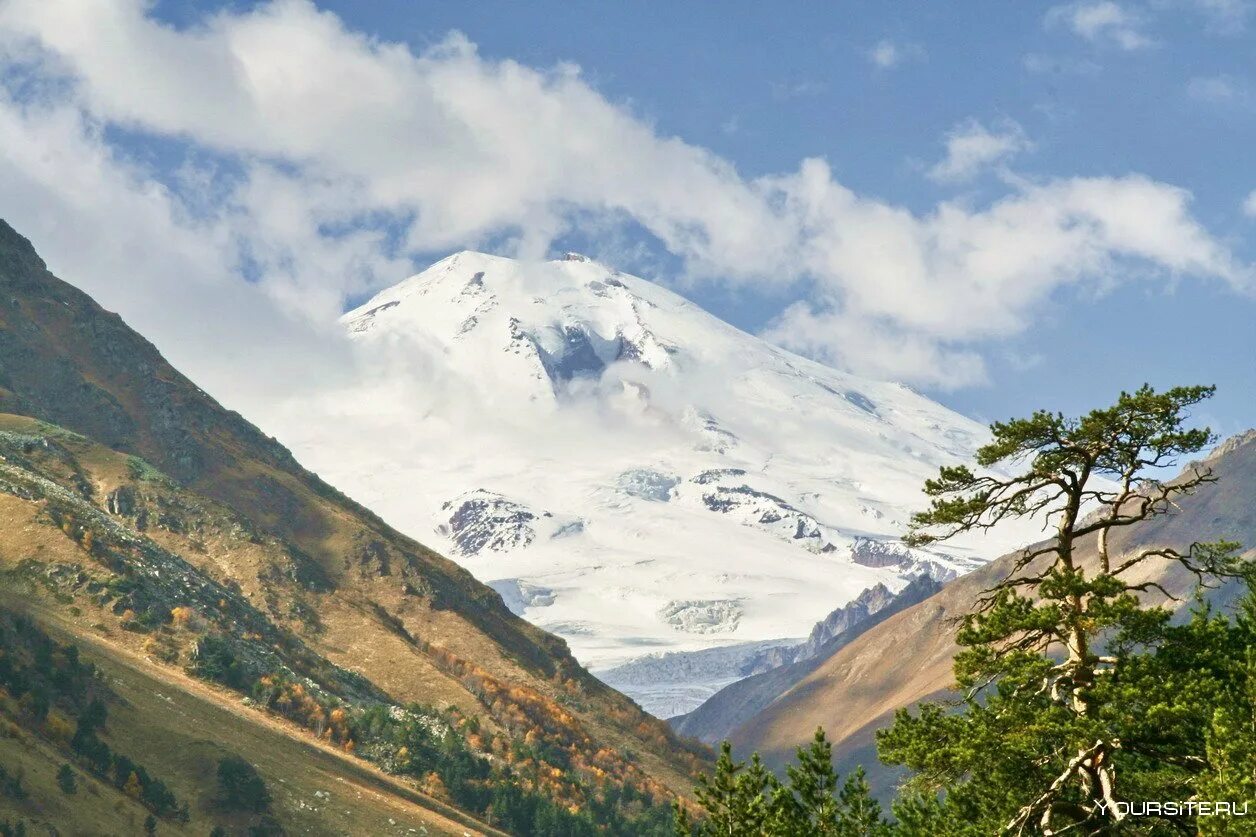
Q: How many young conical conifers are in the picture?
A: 4